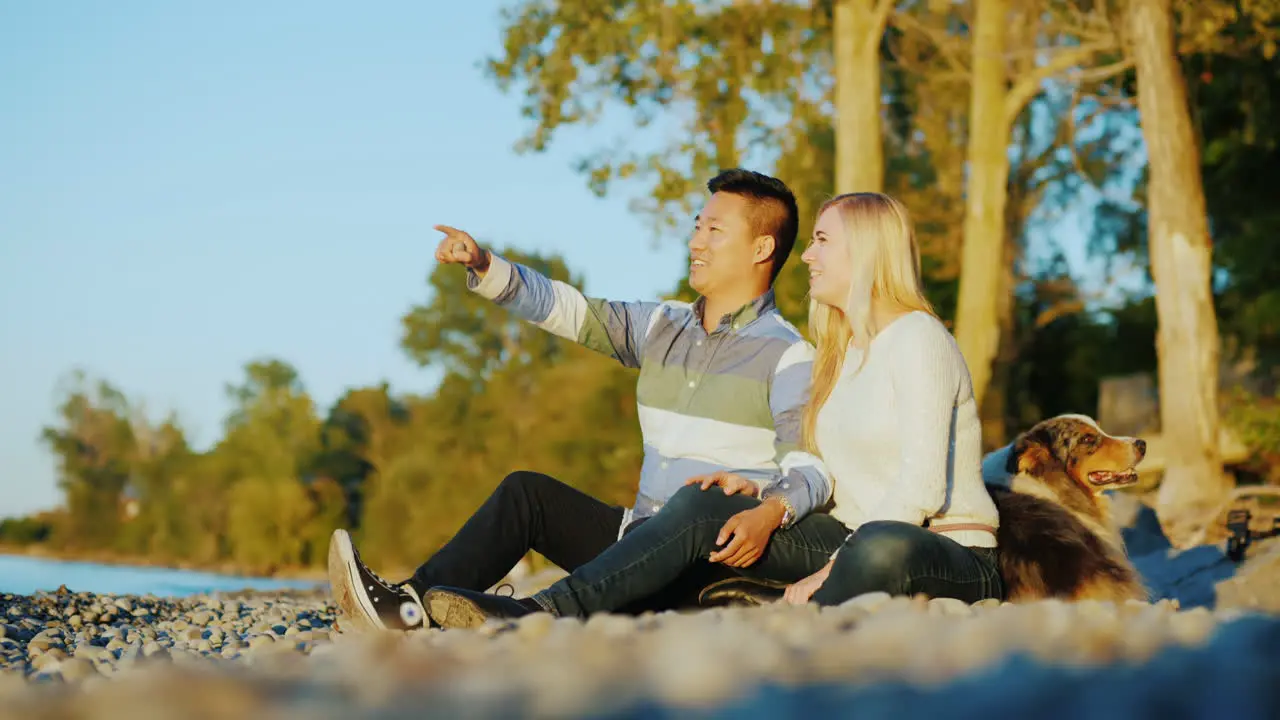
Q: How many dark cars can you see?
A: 0